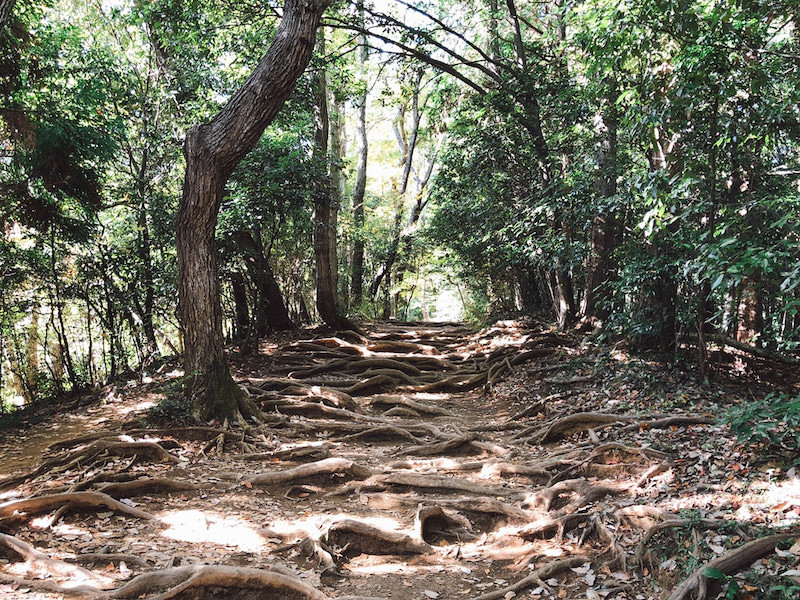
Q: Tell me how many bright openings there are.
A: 1